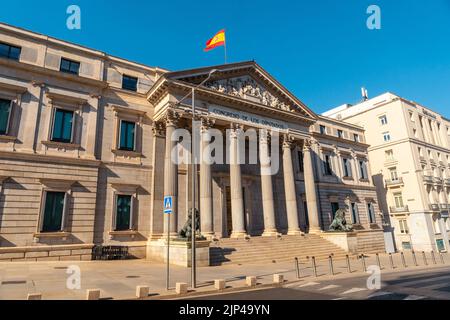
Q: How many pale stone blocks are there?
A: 7